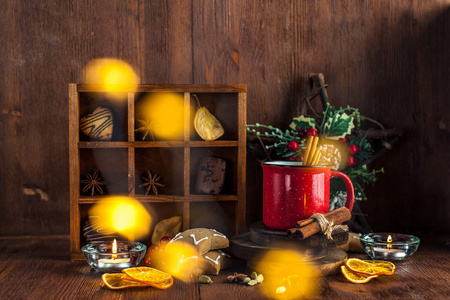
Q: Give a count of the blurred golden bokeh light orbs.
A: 5